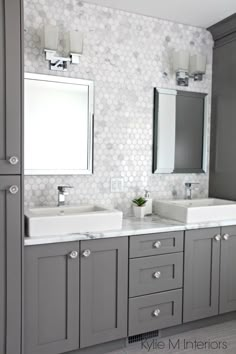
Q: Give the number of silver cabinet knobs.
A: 9